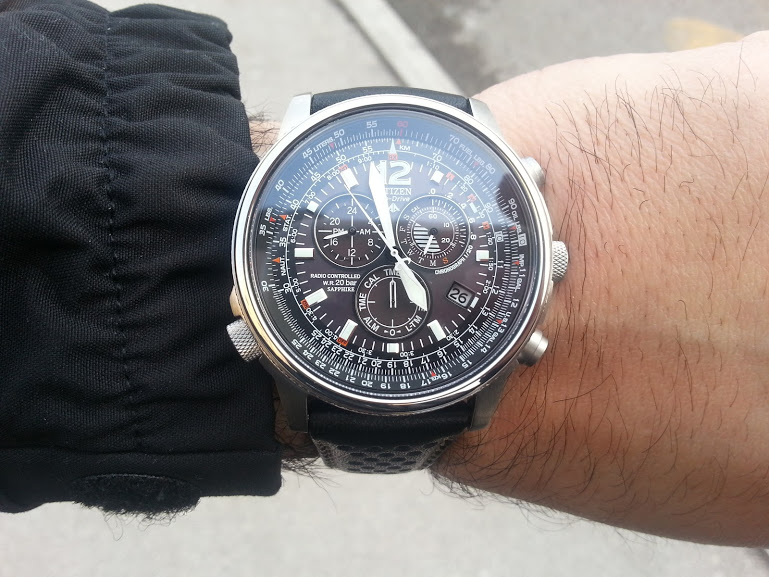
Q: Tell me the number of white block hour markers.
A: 11